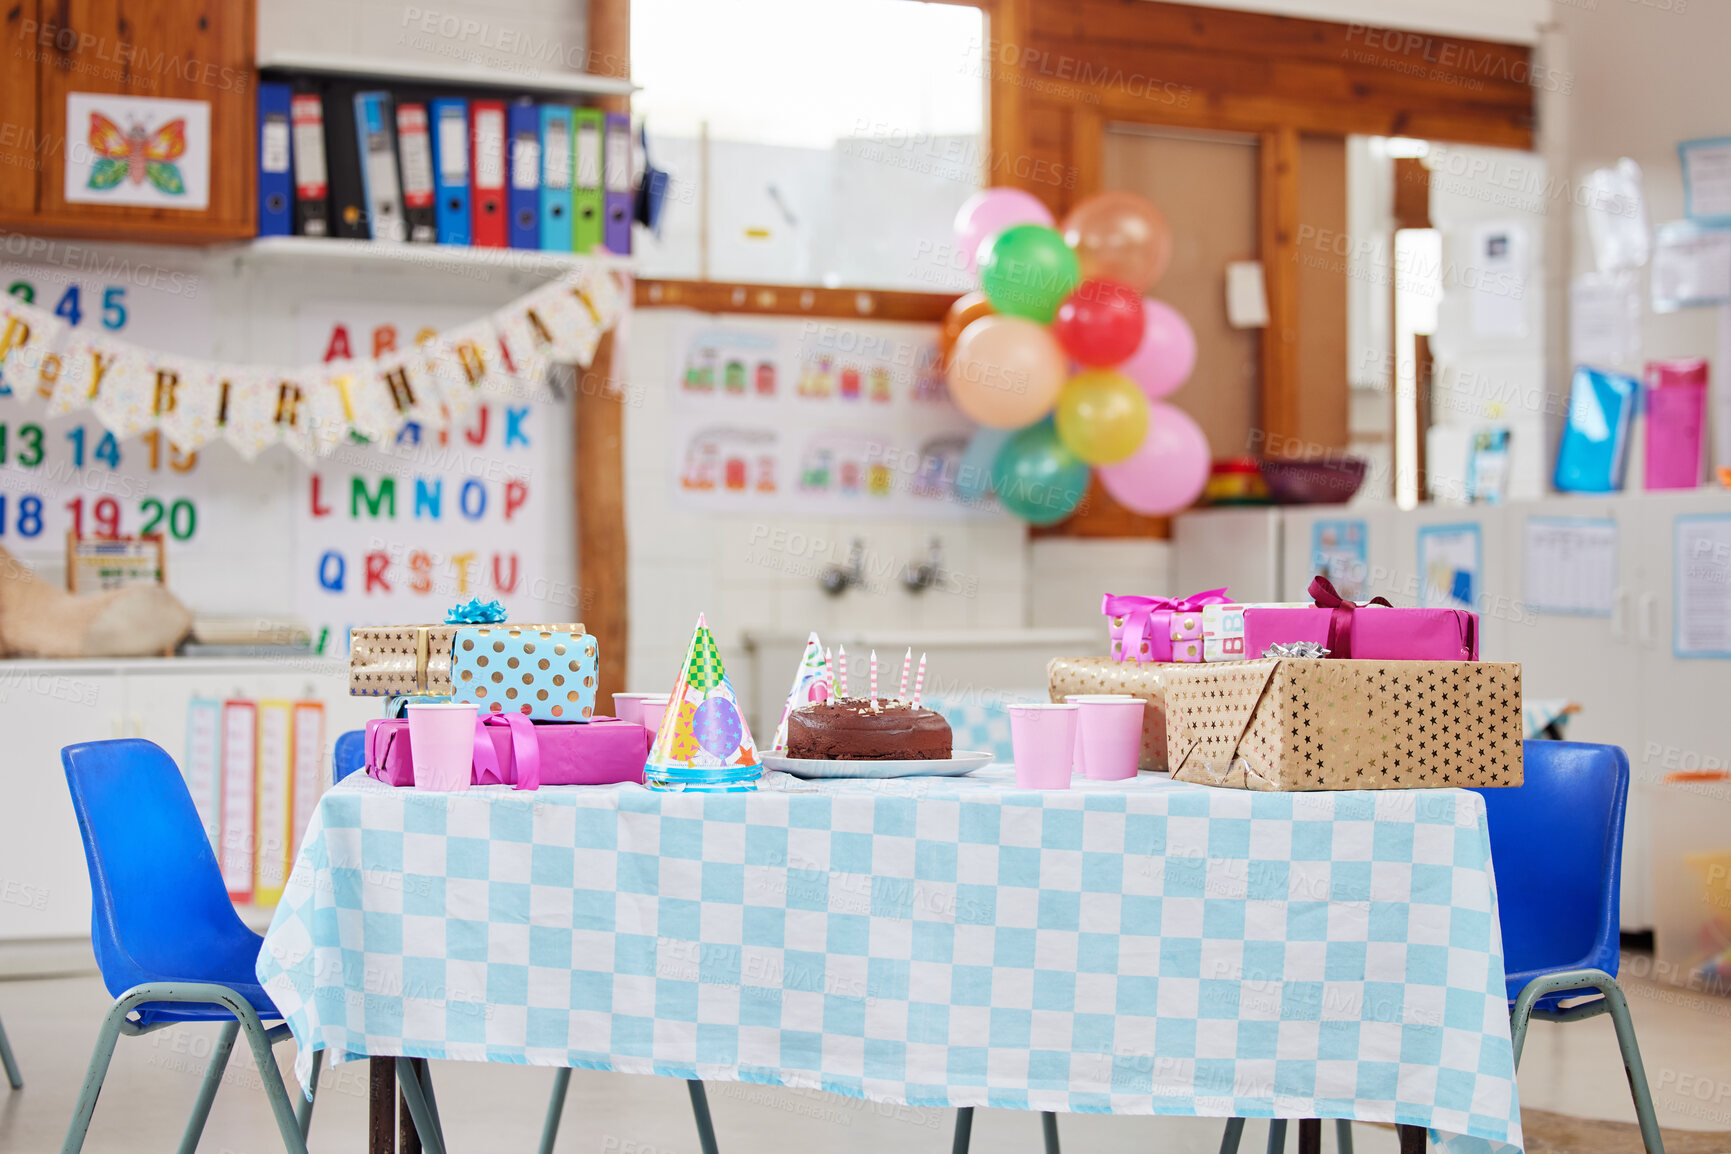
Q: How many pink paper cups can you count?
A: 6